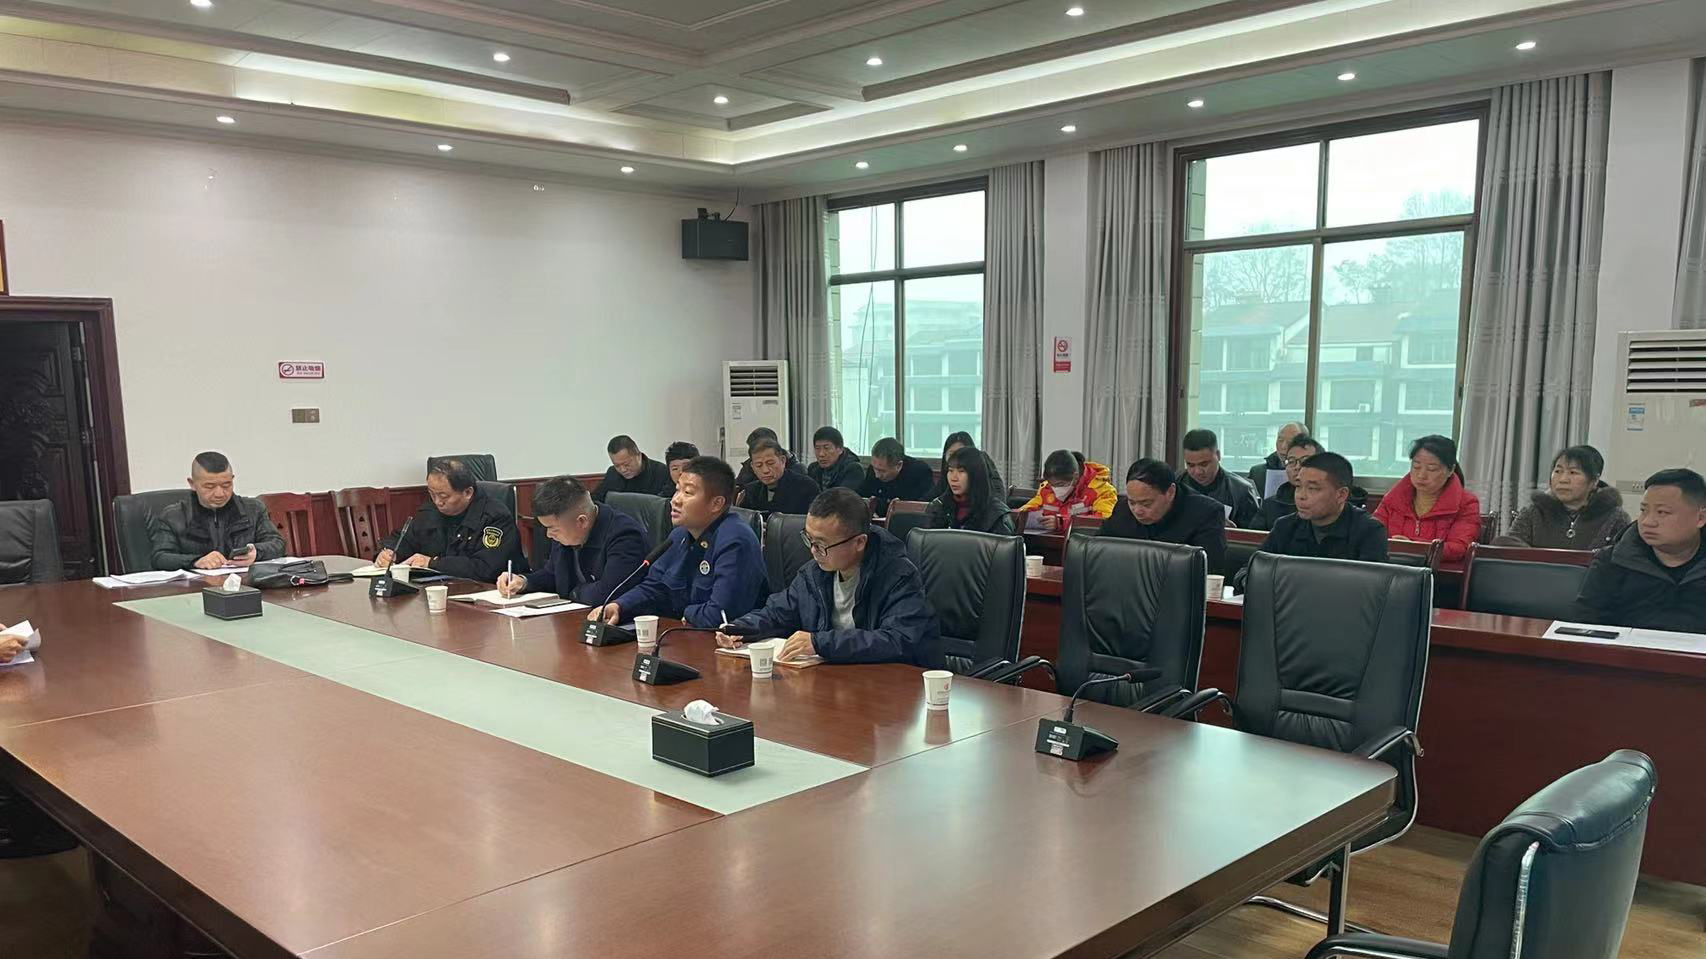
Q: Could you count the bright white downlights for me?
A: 14